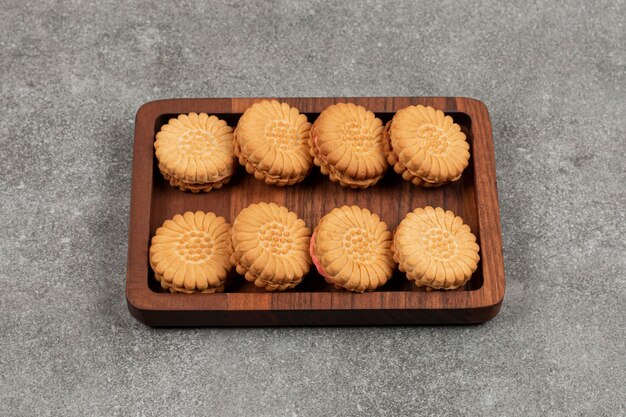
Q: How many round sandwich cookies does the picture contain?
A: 8